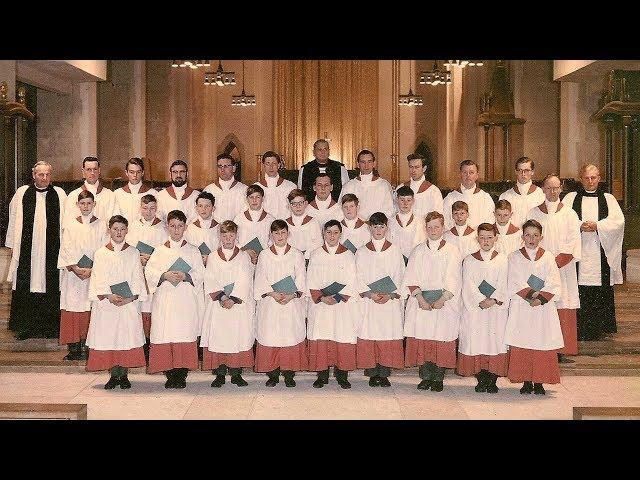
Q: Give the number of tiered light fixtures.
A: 6